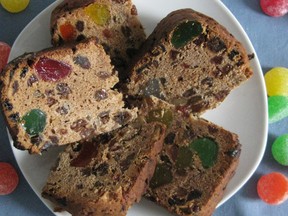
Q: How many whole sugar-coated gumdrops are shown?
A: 8